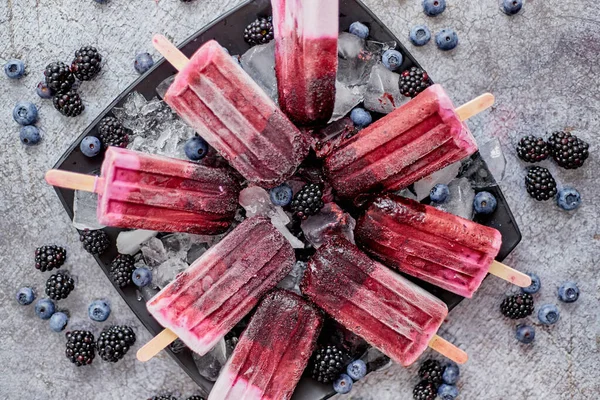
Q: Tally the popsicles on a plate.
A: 8